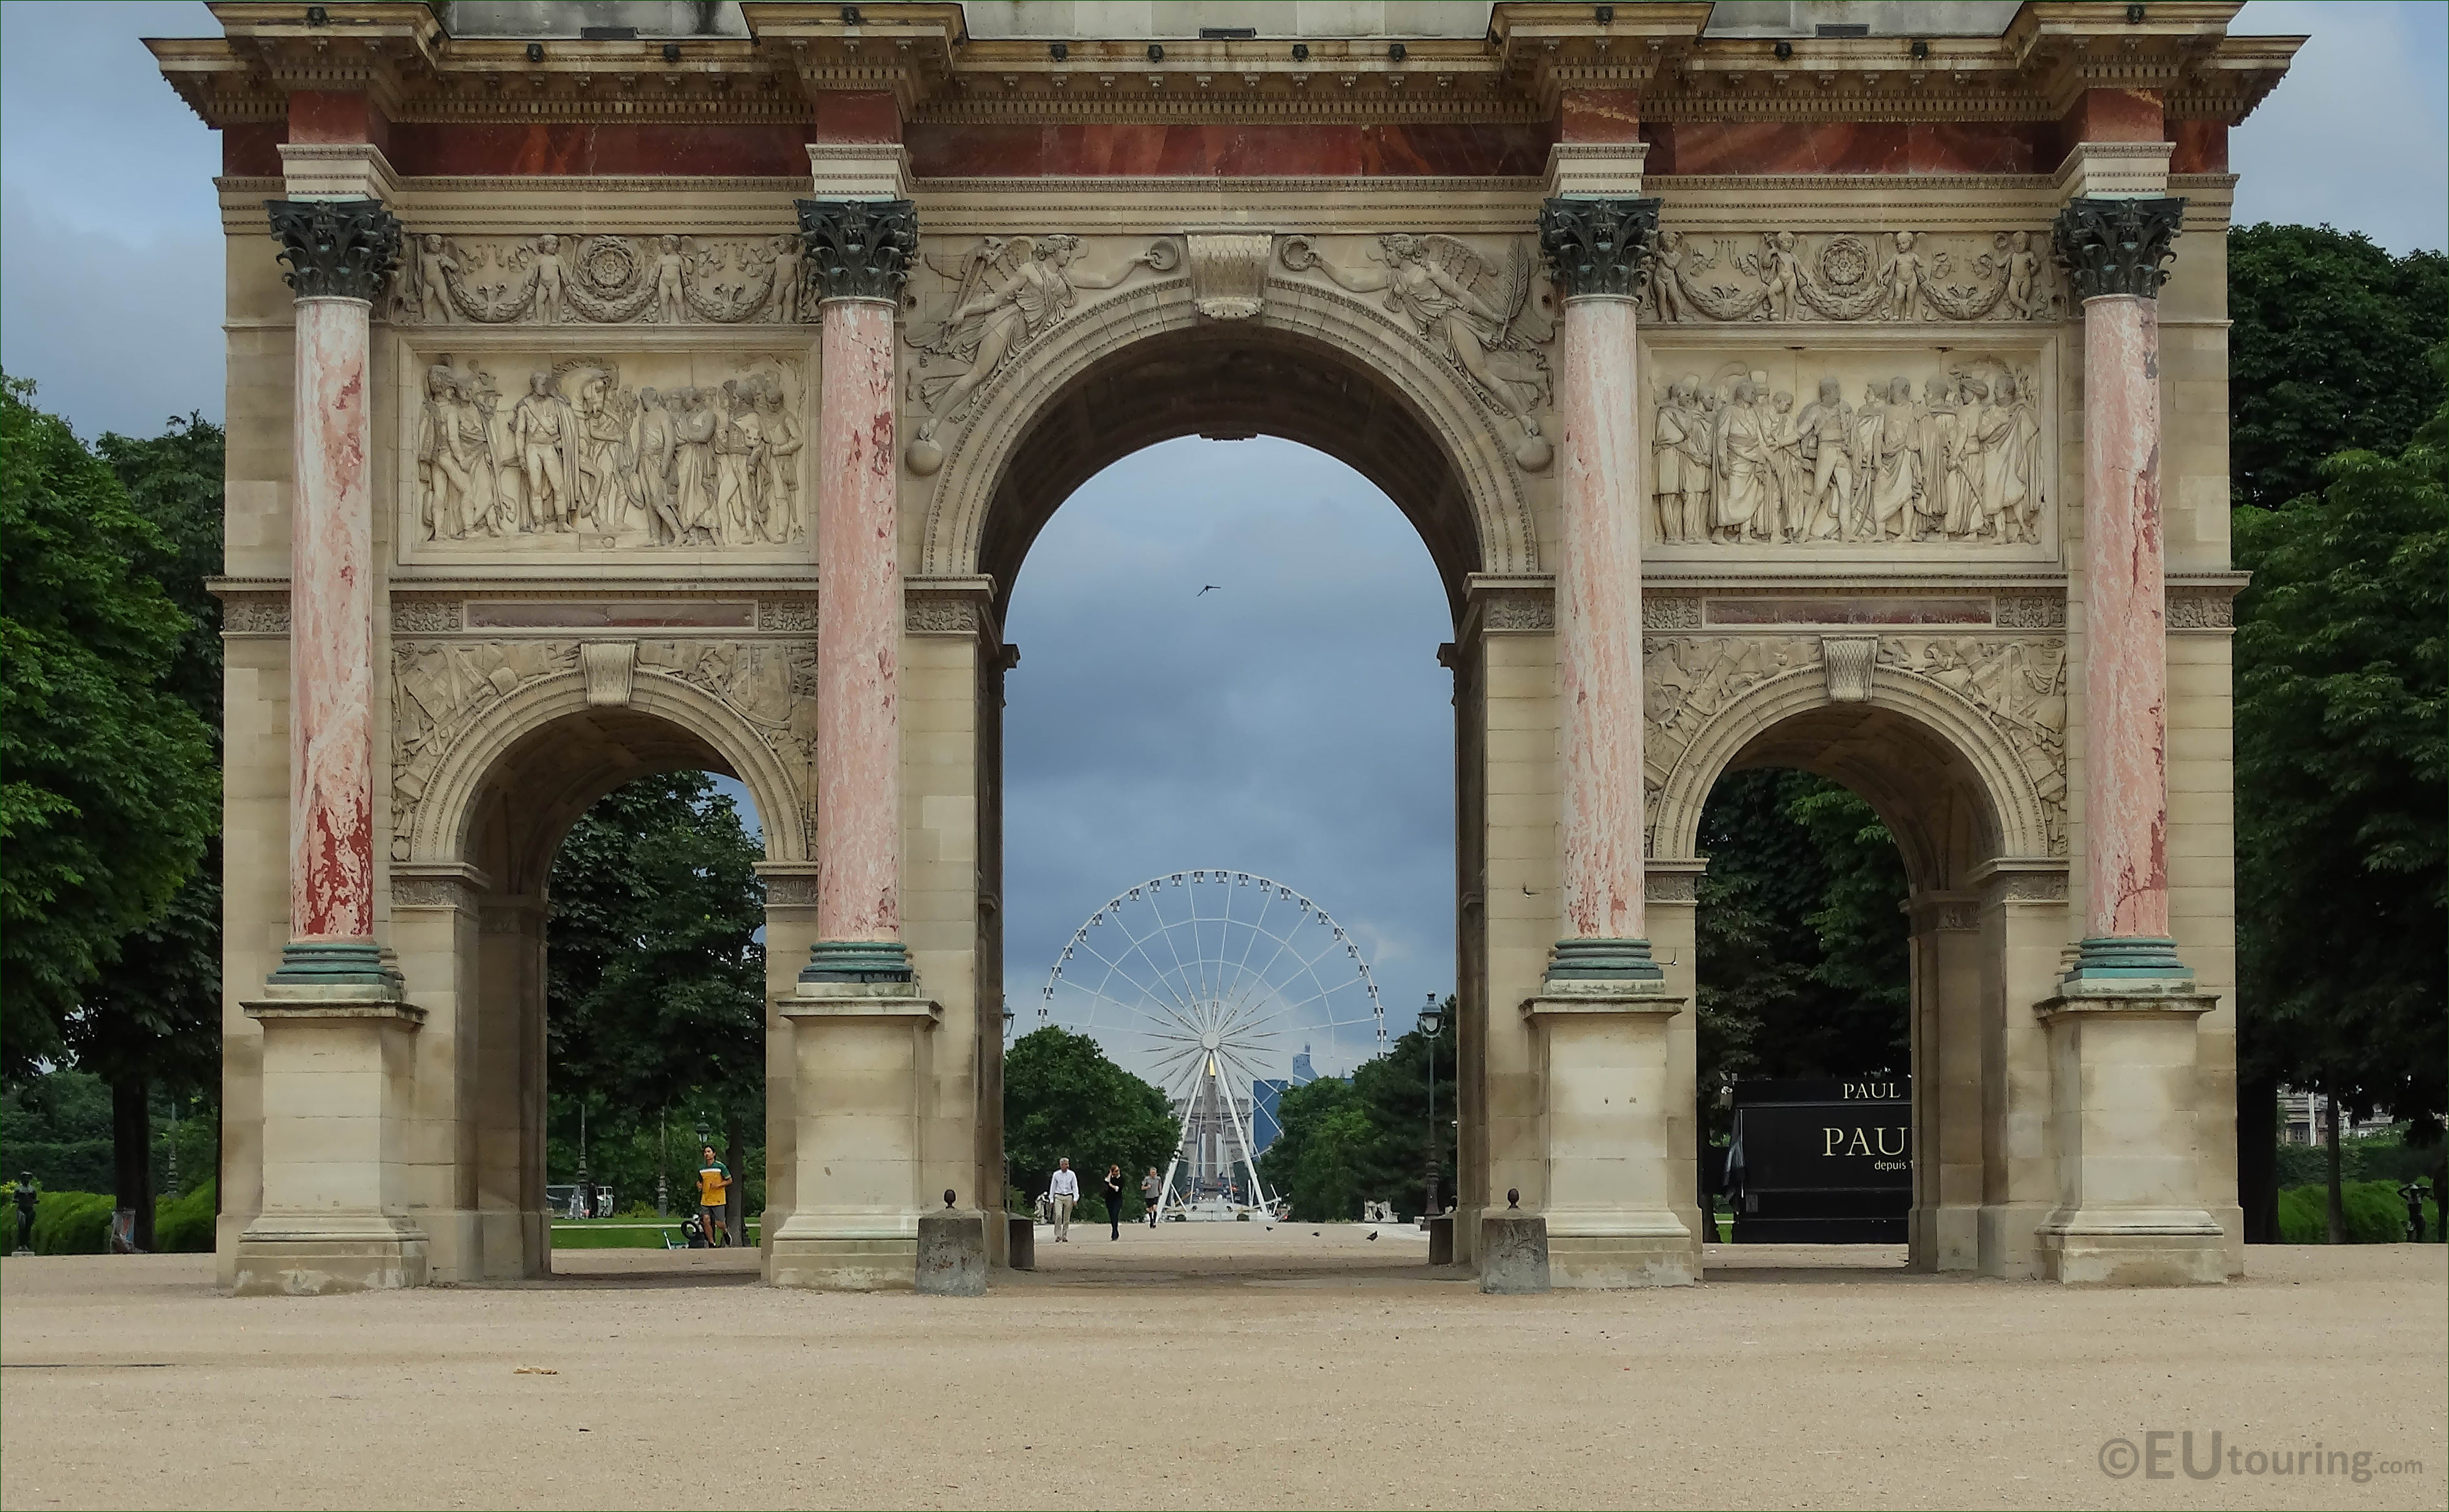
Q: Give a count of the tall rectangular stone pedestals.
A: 4